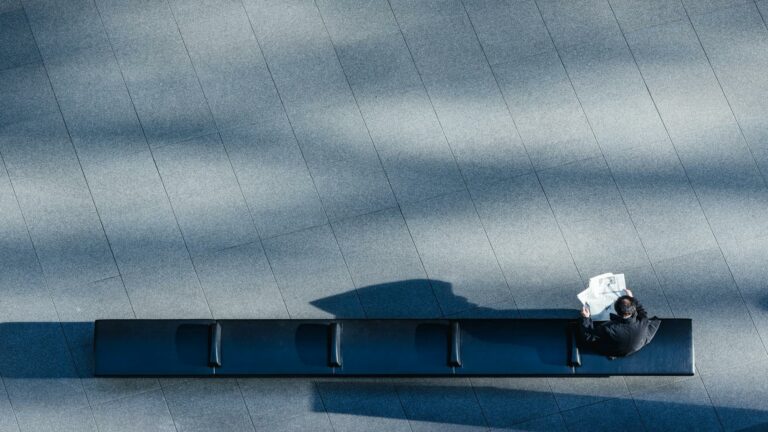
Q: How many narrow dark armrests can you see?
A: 4